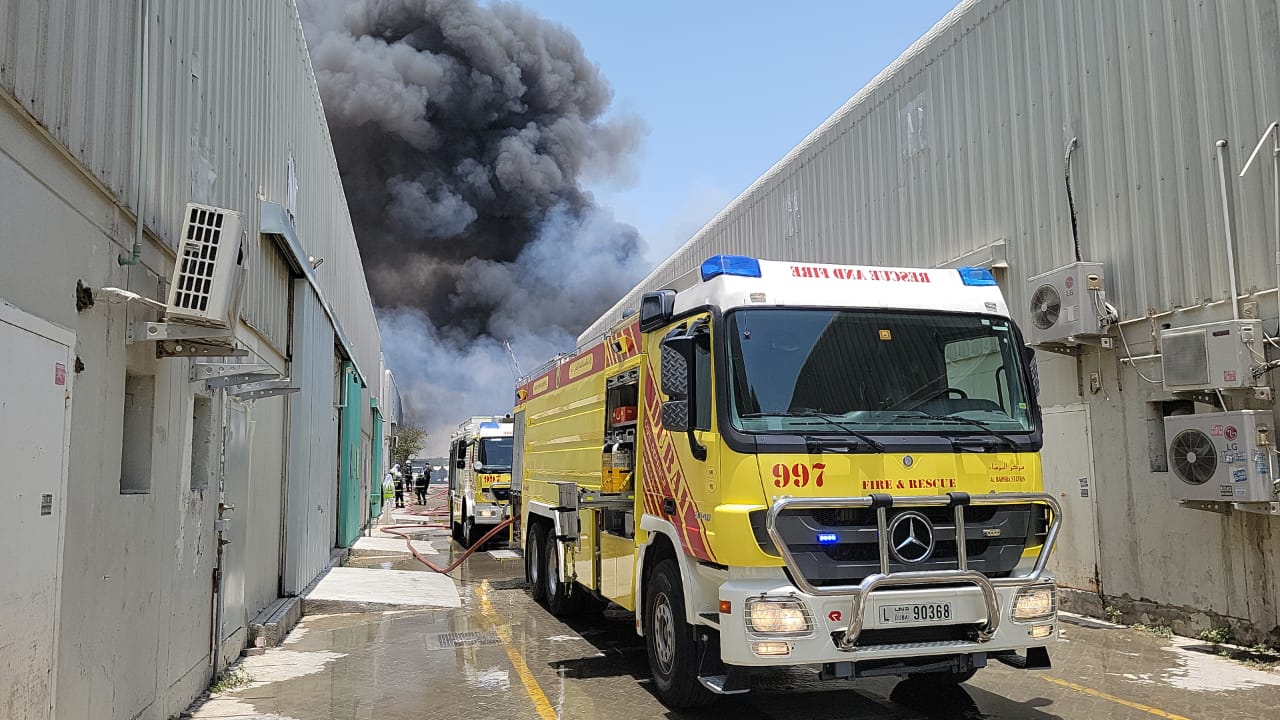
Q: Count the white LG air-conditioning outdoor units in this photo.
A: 2